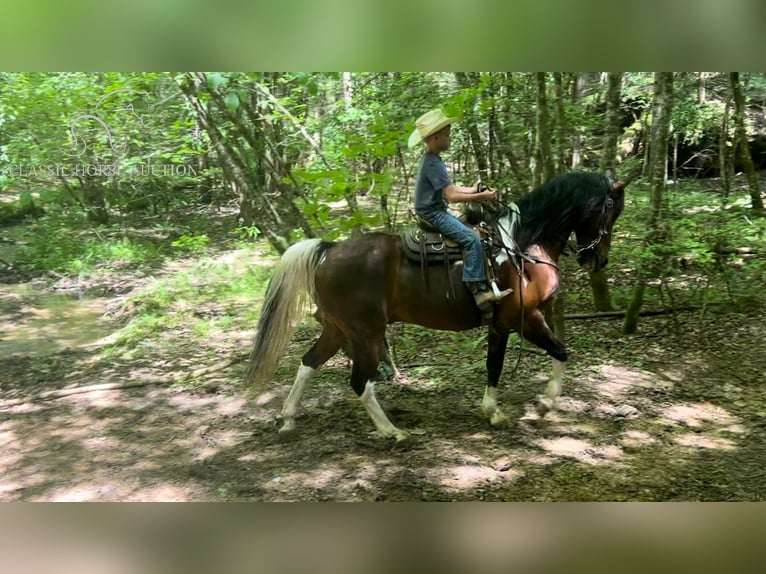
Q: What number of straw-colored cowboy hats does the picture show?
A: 1